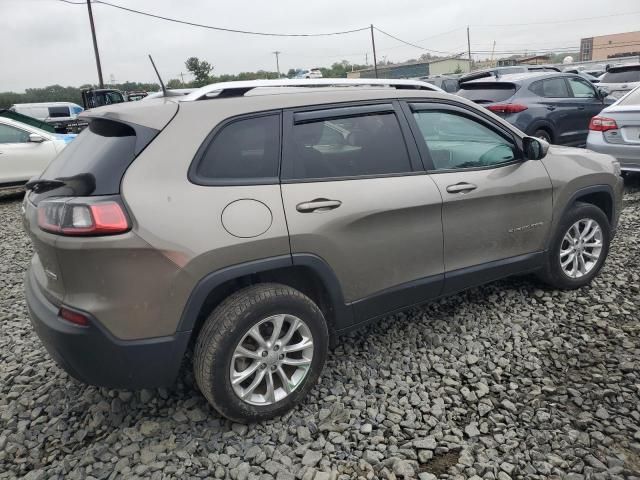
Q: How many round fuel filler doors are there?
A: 1